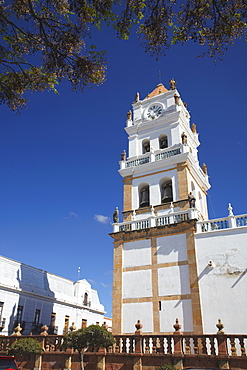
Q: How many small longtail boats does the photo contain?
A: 0